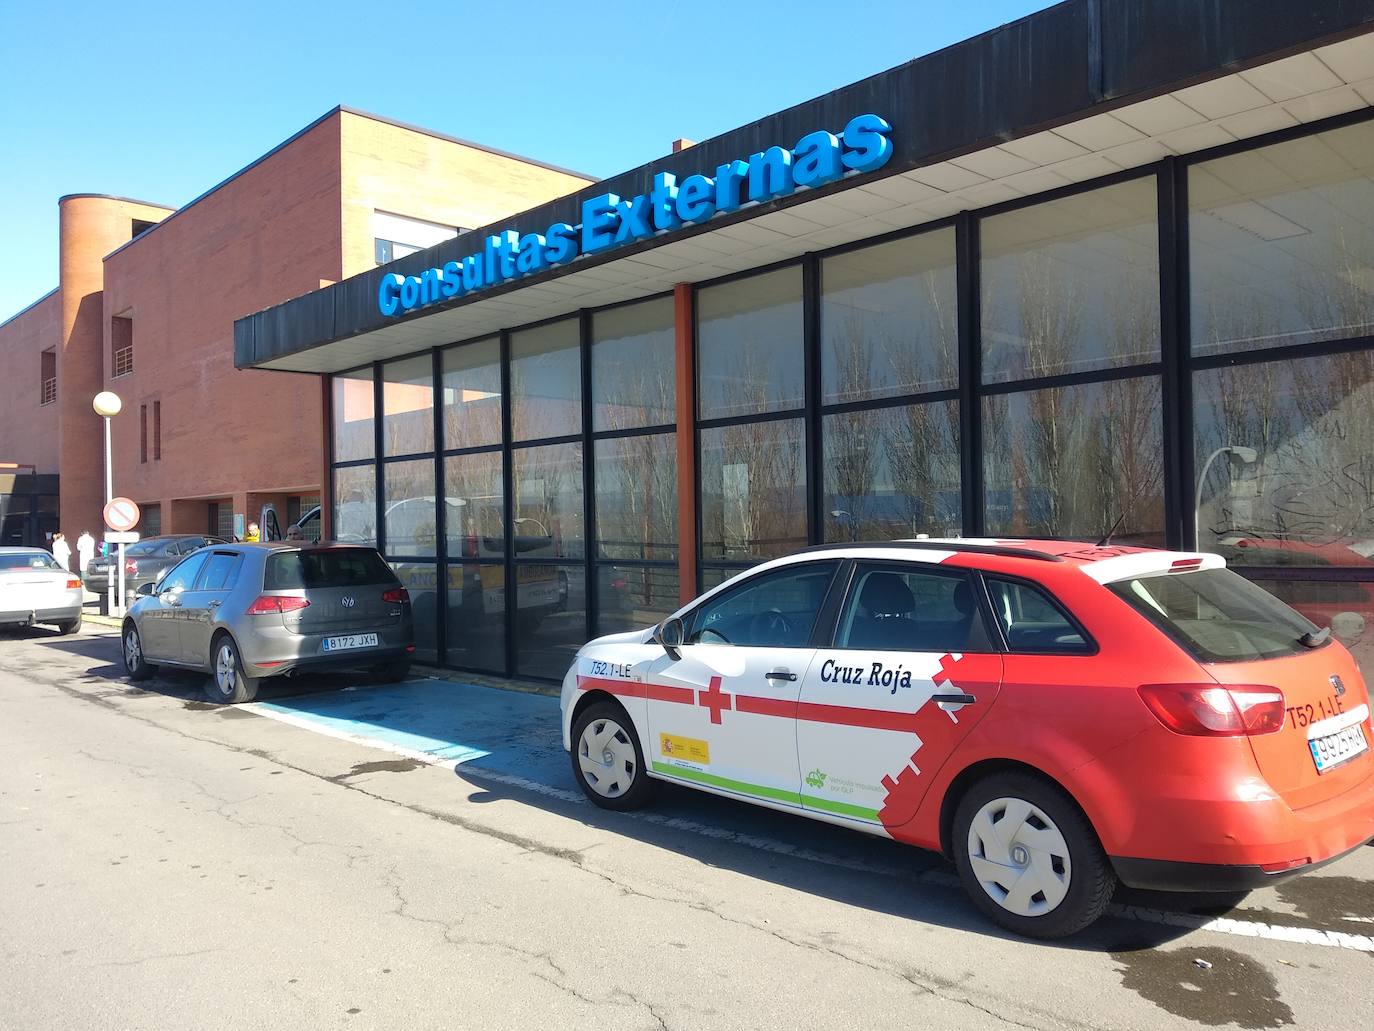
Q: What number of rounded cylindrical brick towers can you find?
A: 1